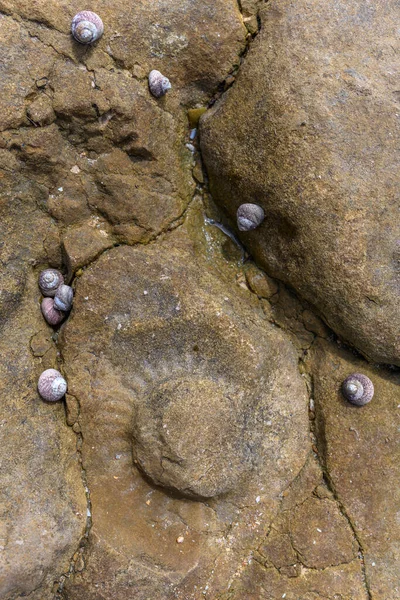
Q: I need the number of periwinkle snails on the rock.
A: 8